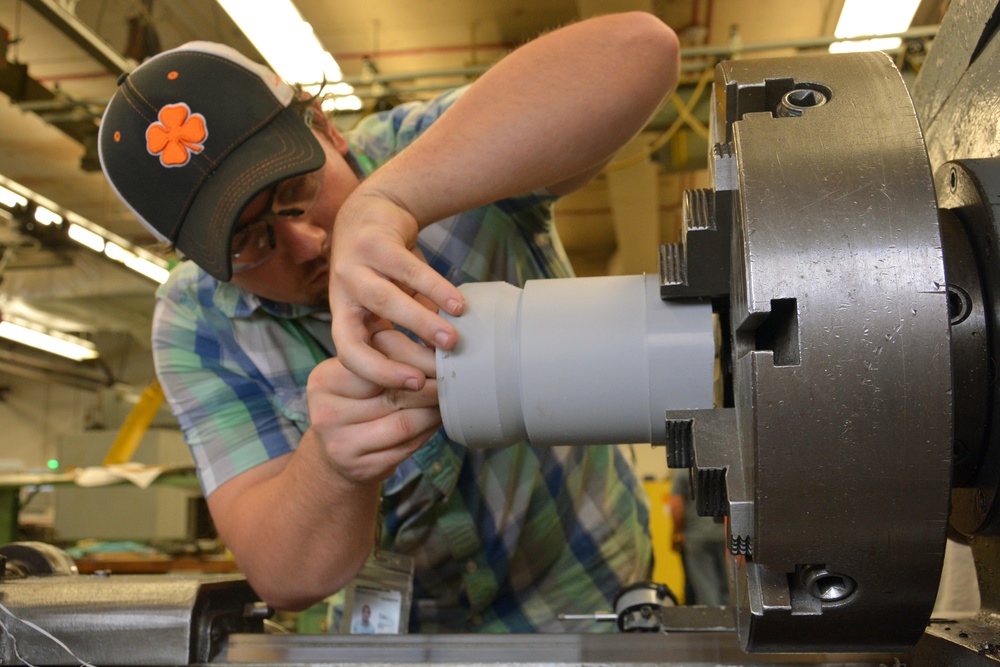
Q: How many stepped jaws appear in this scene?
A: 2